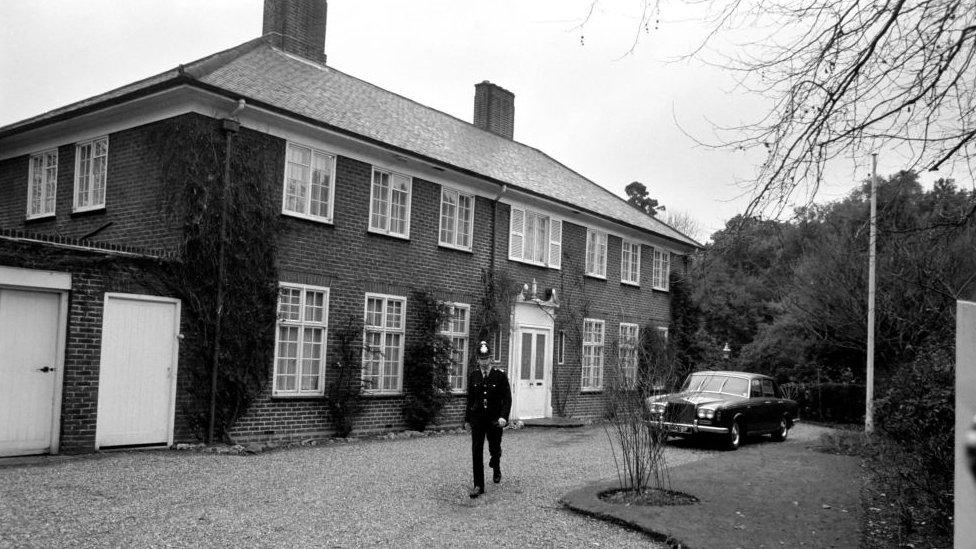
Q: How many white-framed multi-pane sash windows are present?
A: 15